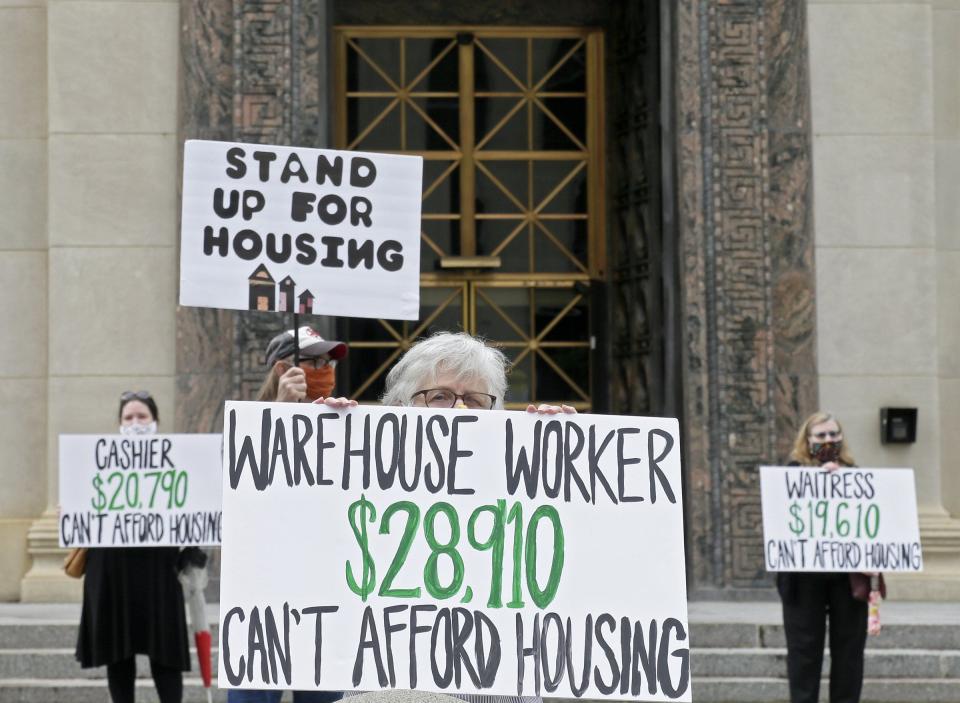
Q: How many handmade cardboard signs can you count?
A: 4